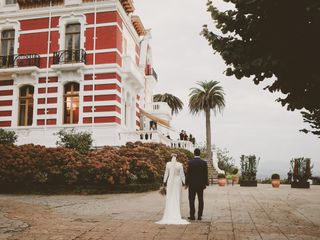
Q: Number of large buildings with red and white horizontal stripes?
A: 1